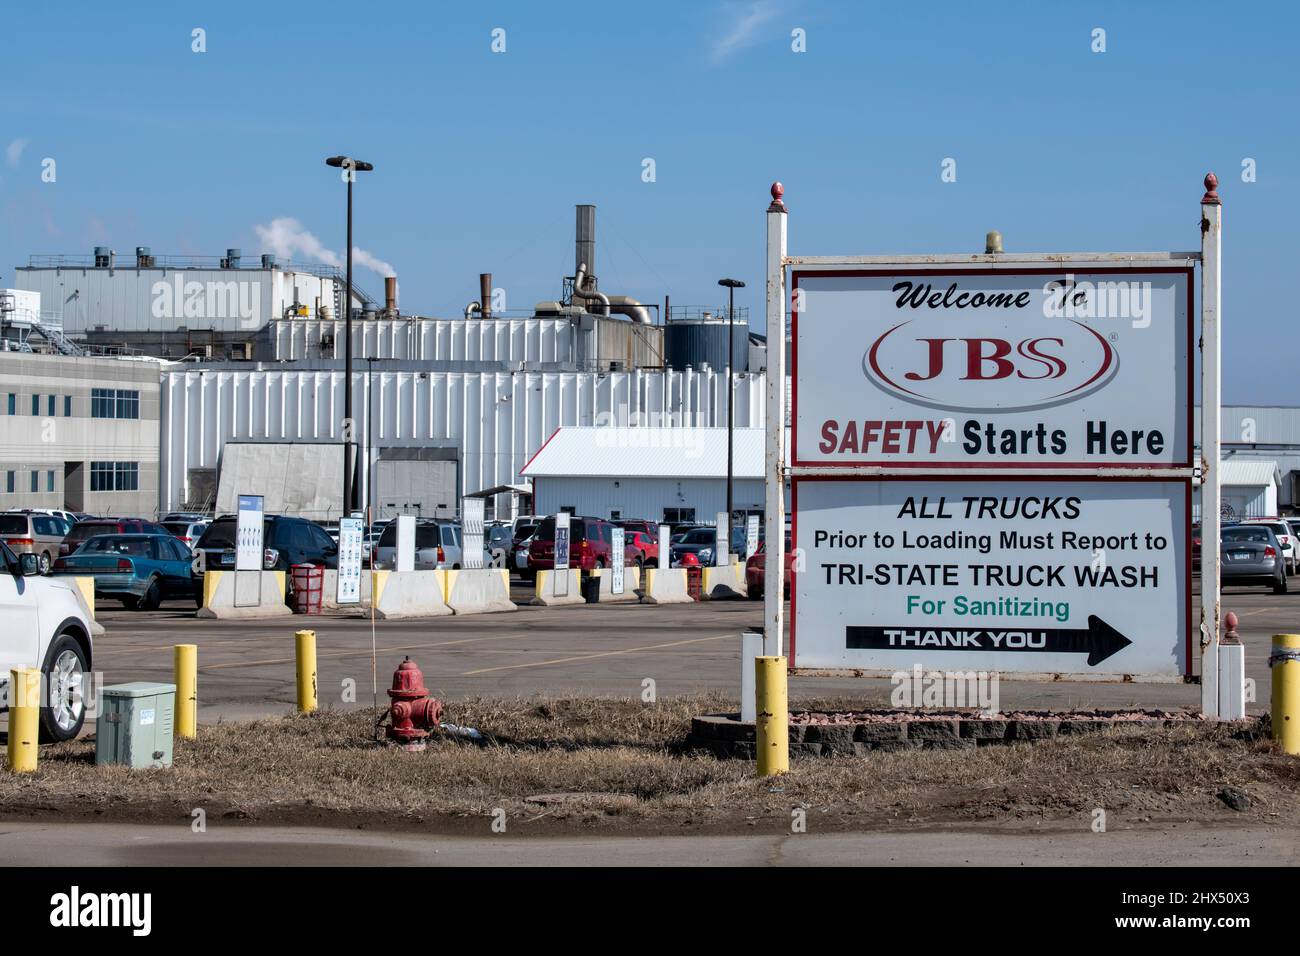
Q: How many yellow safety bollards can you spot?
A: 5